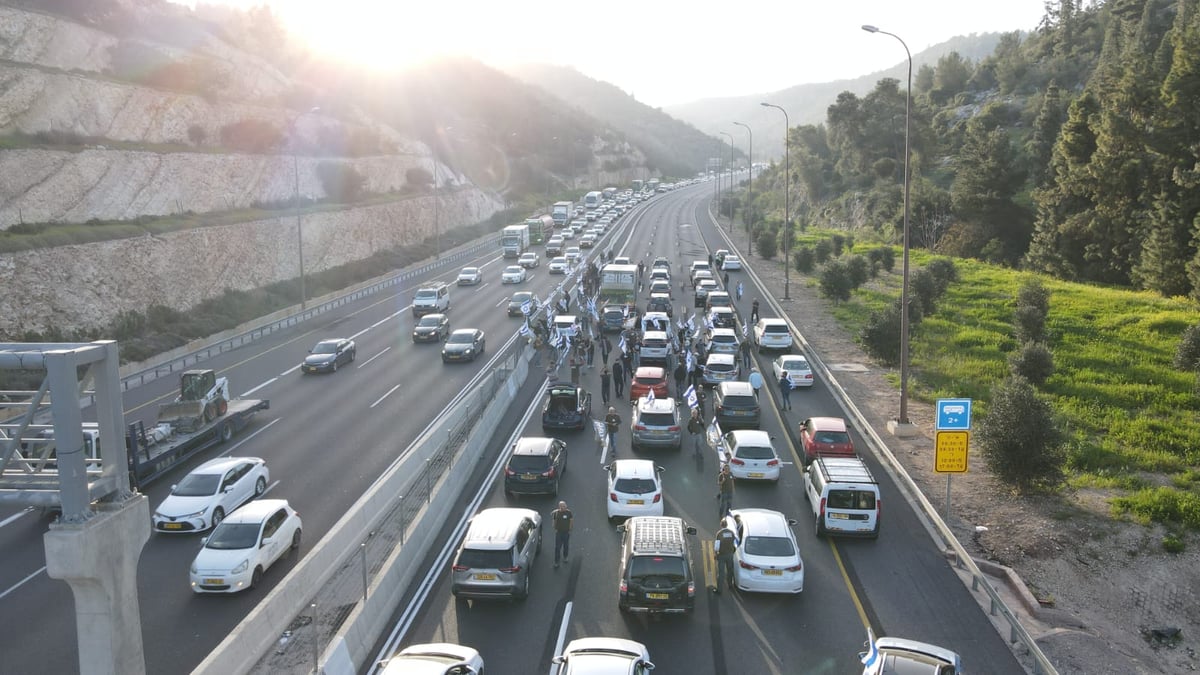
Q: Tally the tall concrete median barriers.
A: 2